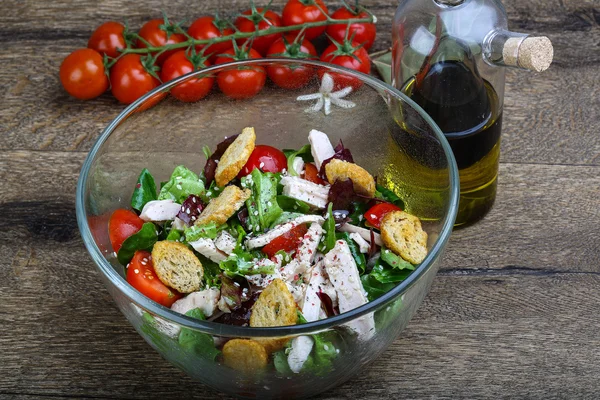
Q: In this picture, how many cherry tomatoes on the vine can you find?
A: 12